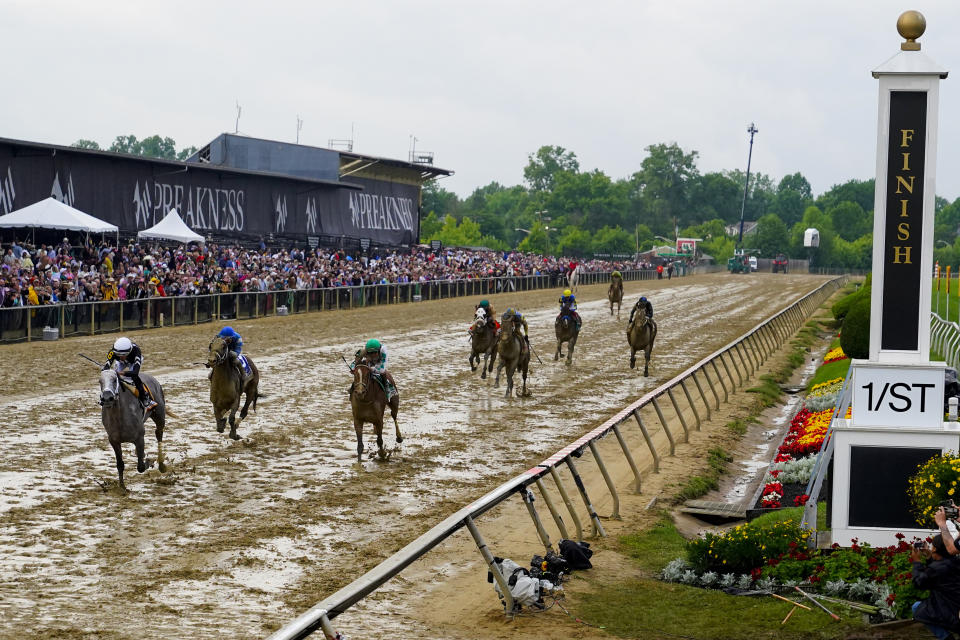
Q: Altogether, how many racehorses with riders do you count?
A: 8